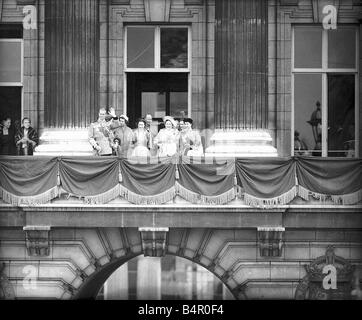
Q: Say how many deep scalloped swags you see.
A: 6